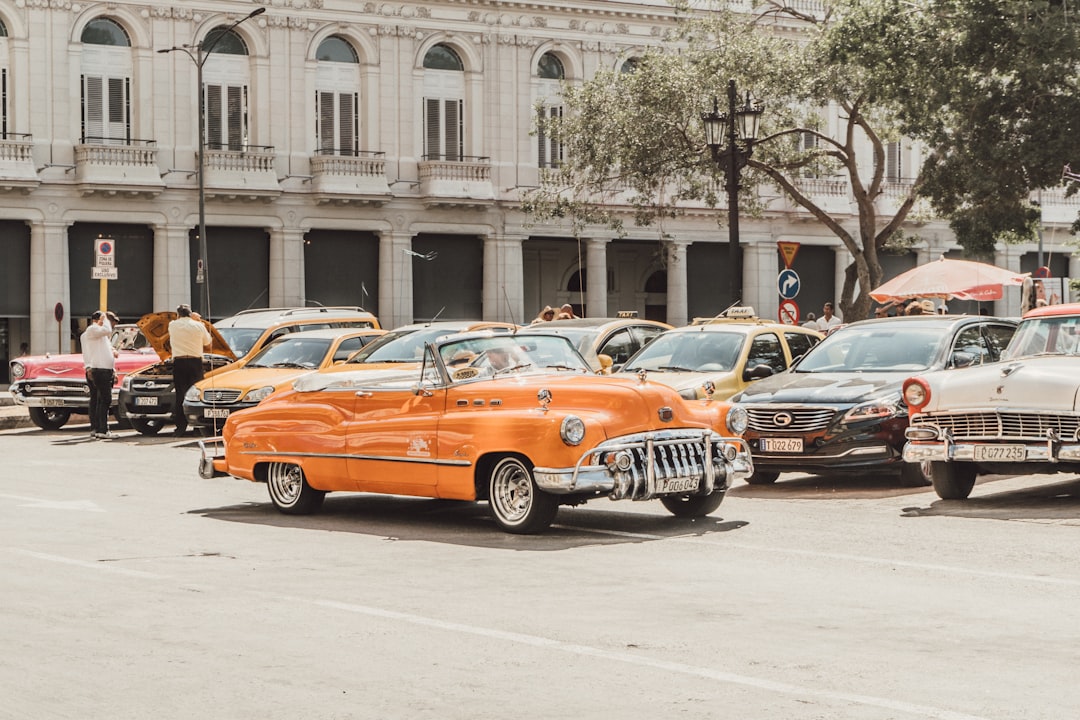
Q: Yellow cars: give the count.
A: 5